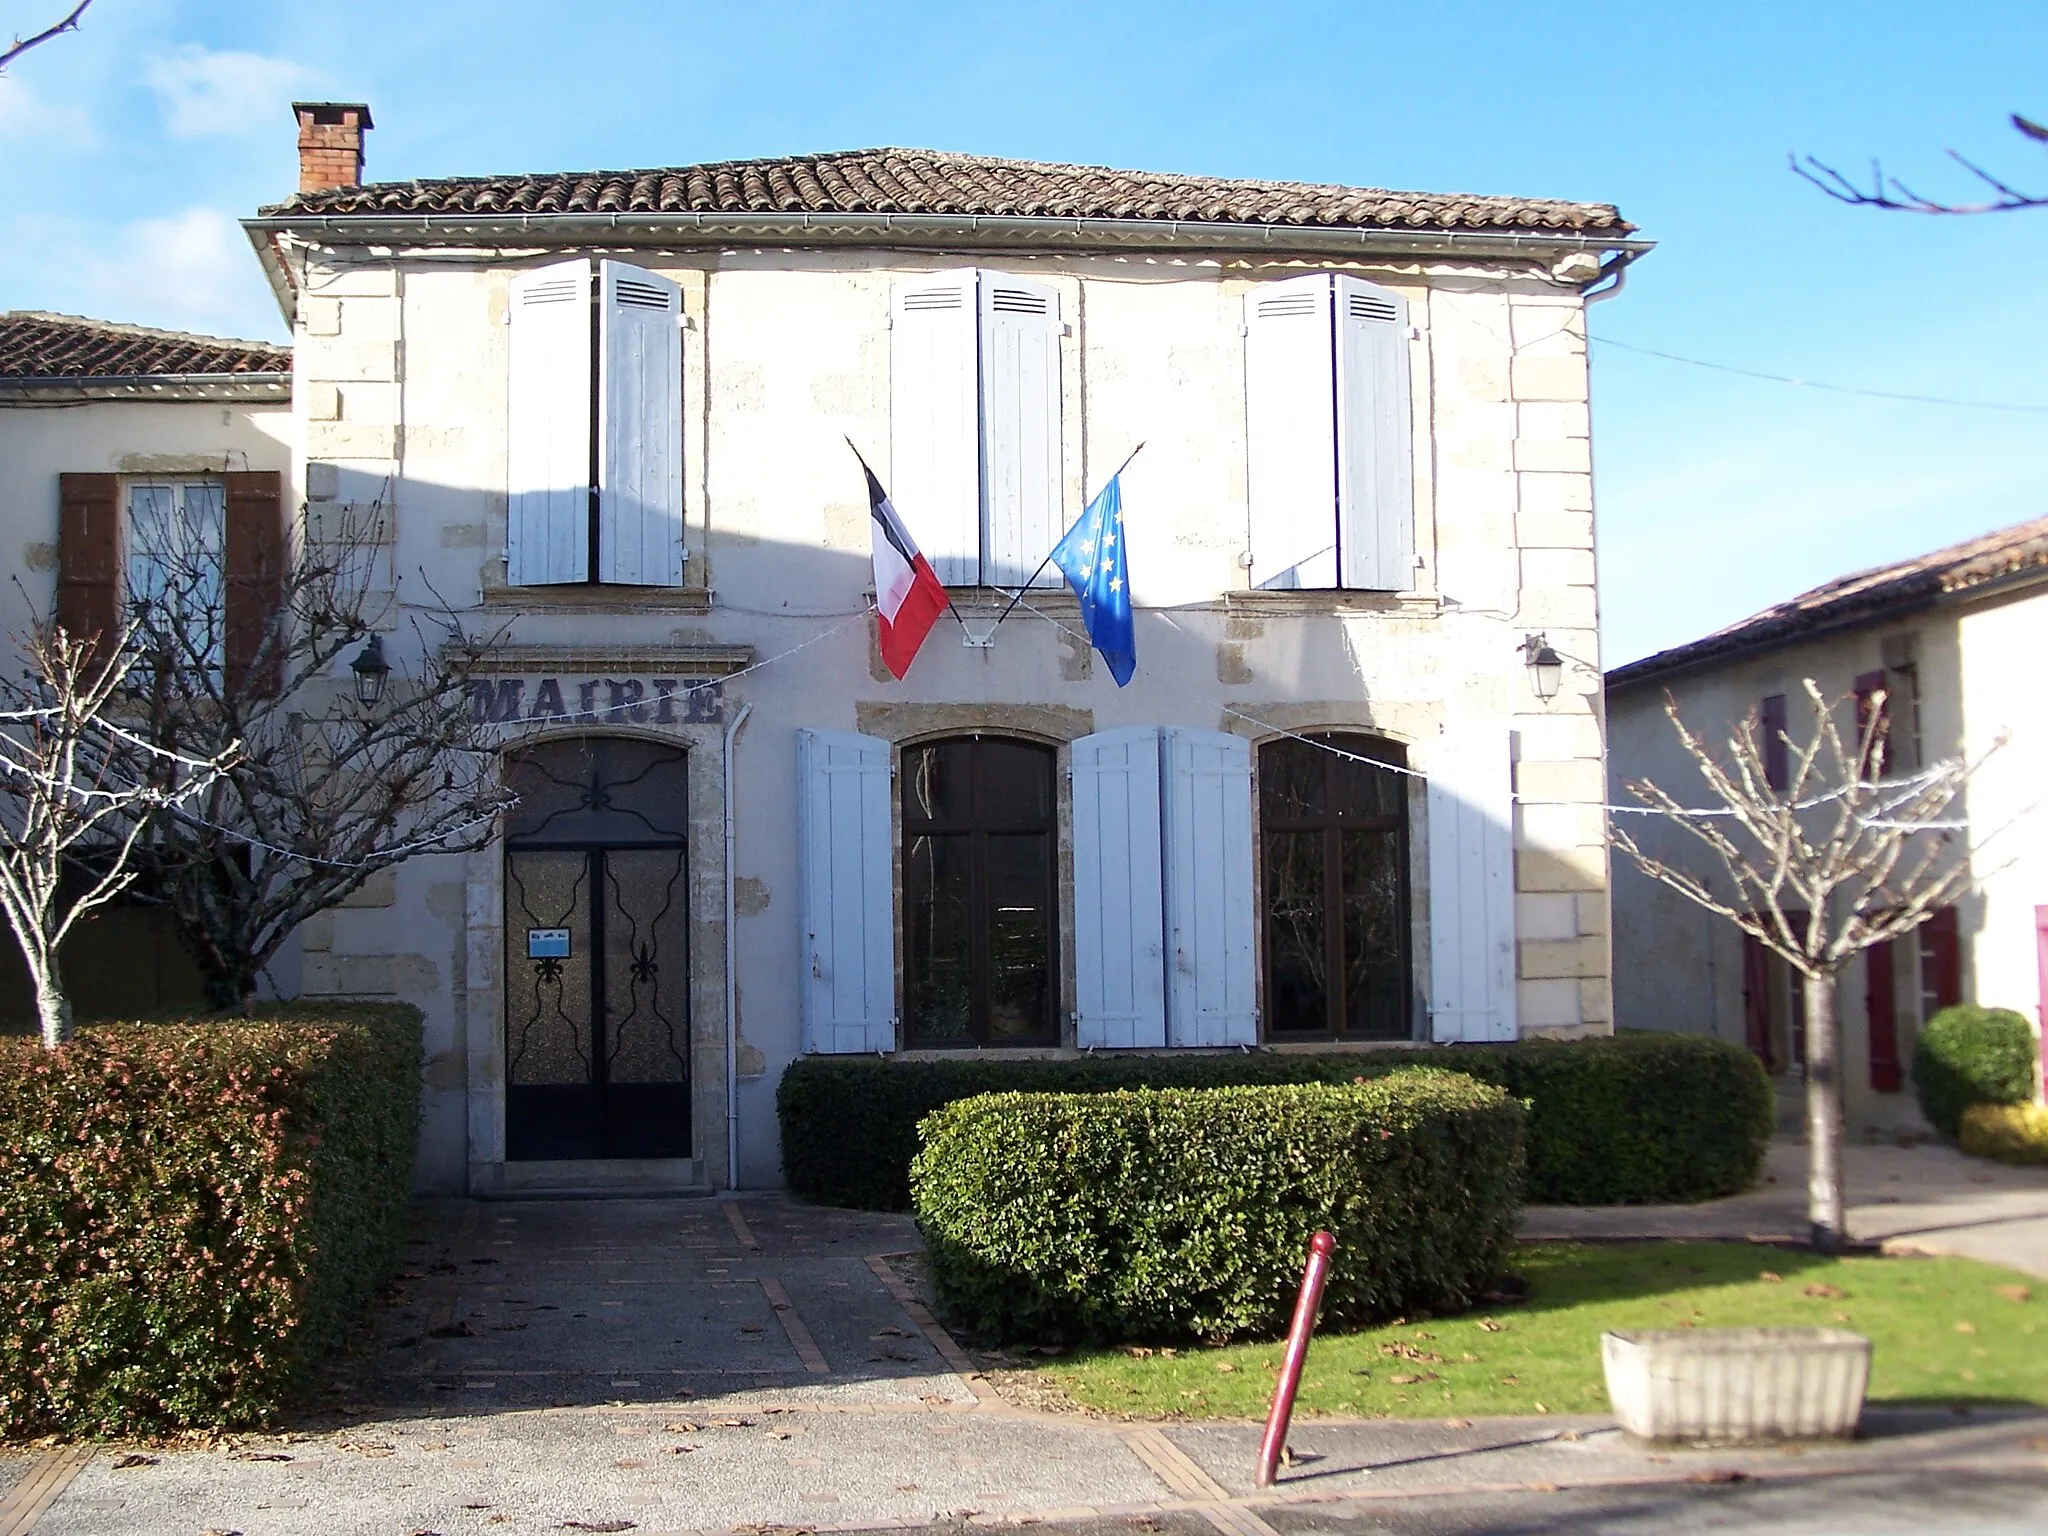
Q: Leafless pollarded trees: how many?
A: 3